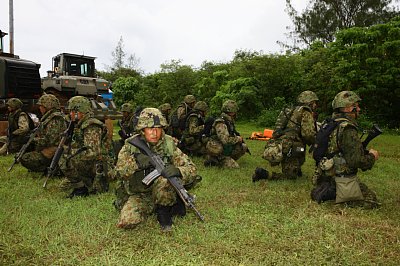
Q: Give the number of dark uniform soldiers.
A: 11